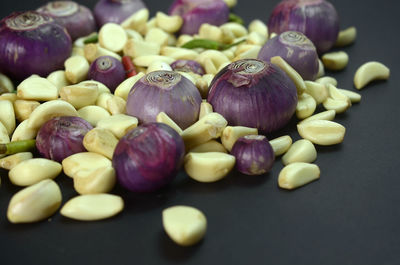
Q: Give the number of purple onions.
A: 13